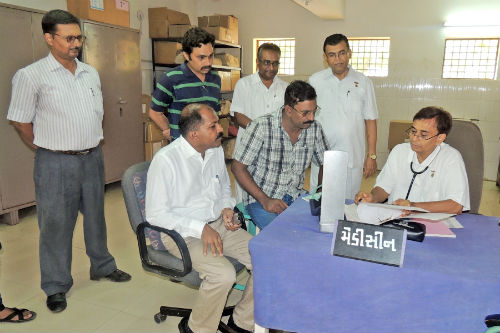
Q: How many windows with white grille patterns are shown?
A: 3